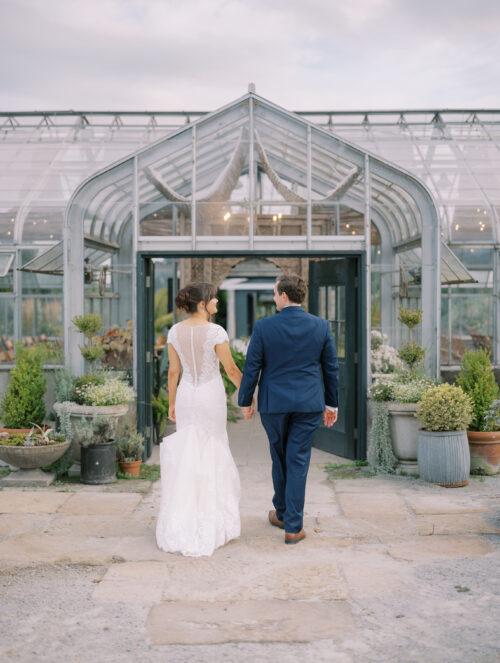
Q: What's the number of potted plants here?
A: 8